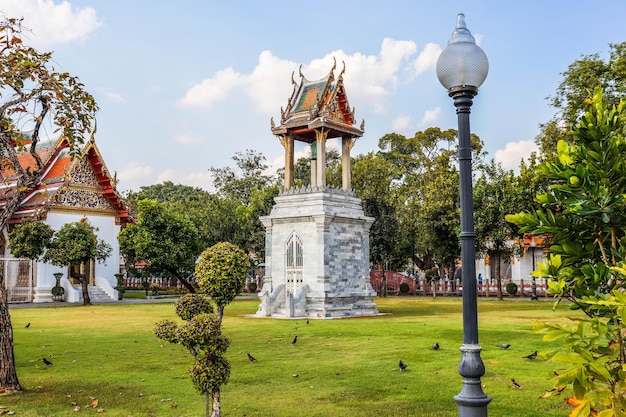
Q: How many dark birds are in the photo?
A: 10